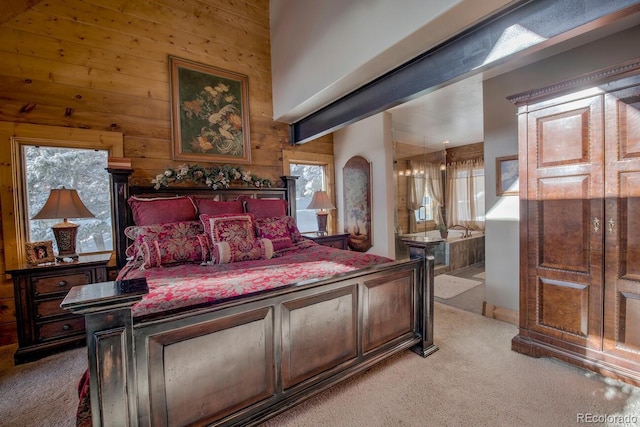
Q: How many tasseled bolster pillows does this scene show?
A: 2